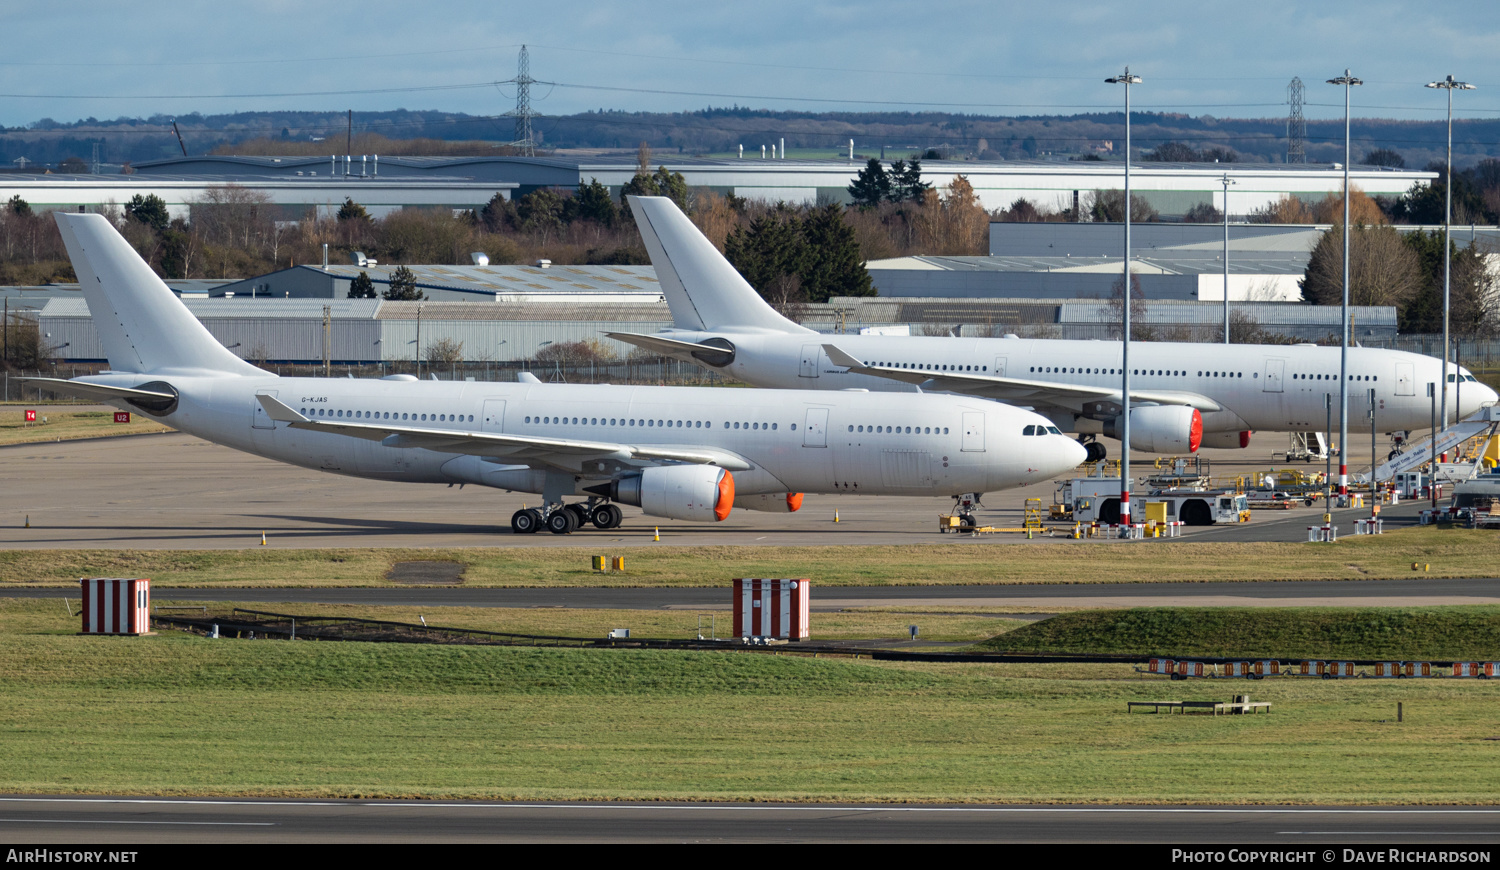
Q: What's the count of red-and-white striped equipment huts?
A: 2